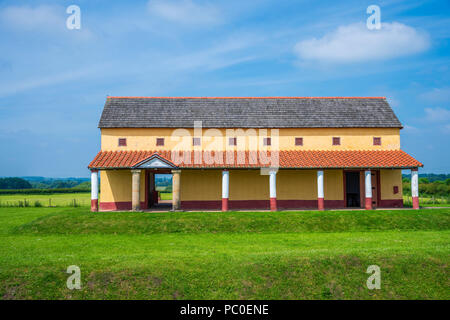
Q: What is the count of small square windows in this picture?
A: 8